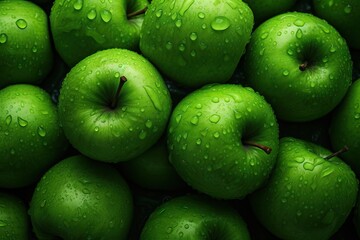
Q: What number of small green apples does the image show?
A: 15